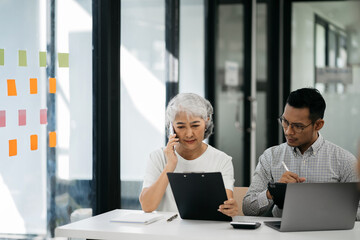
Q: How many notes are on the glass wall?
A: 13